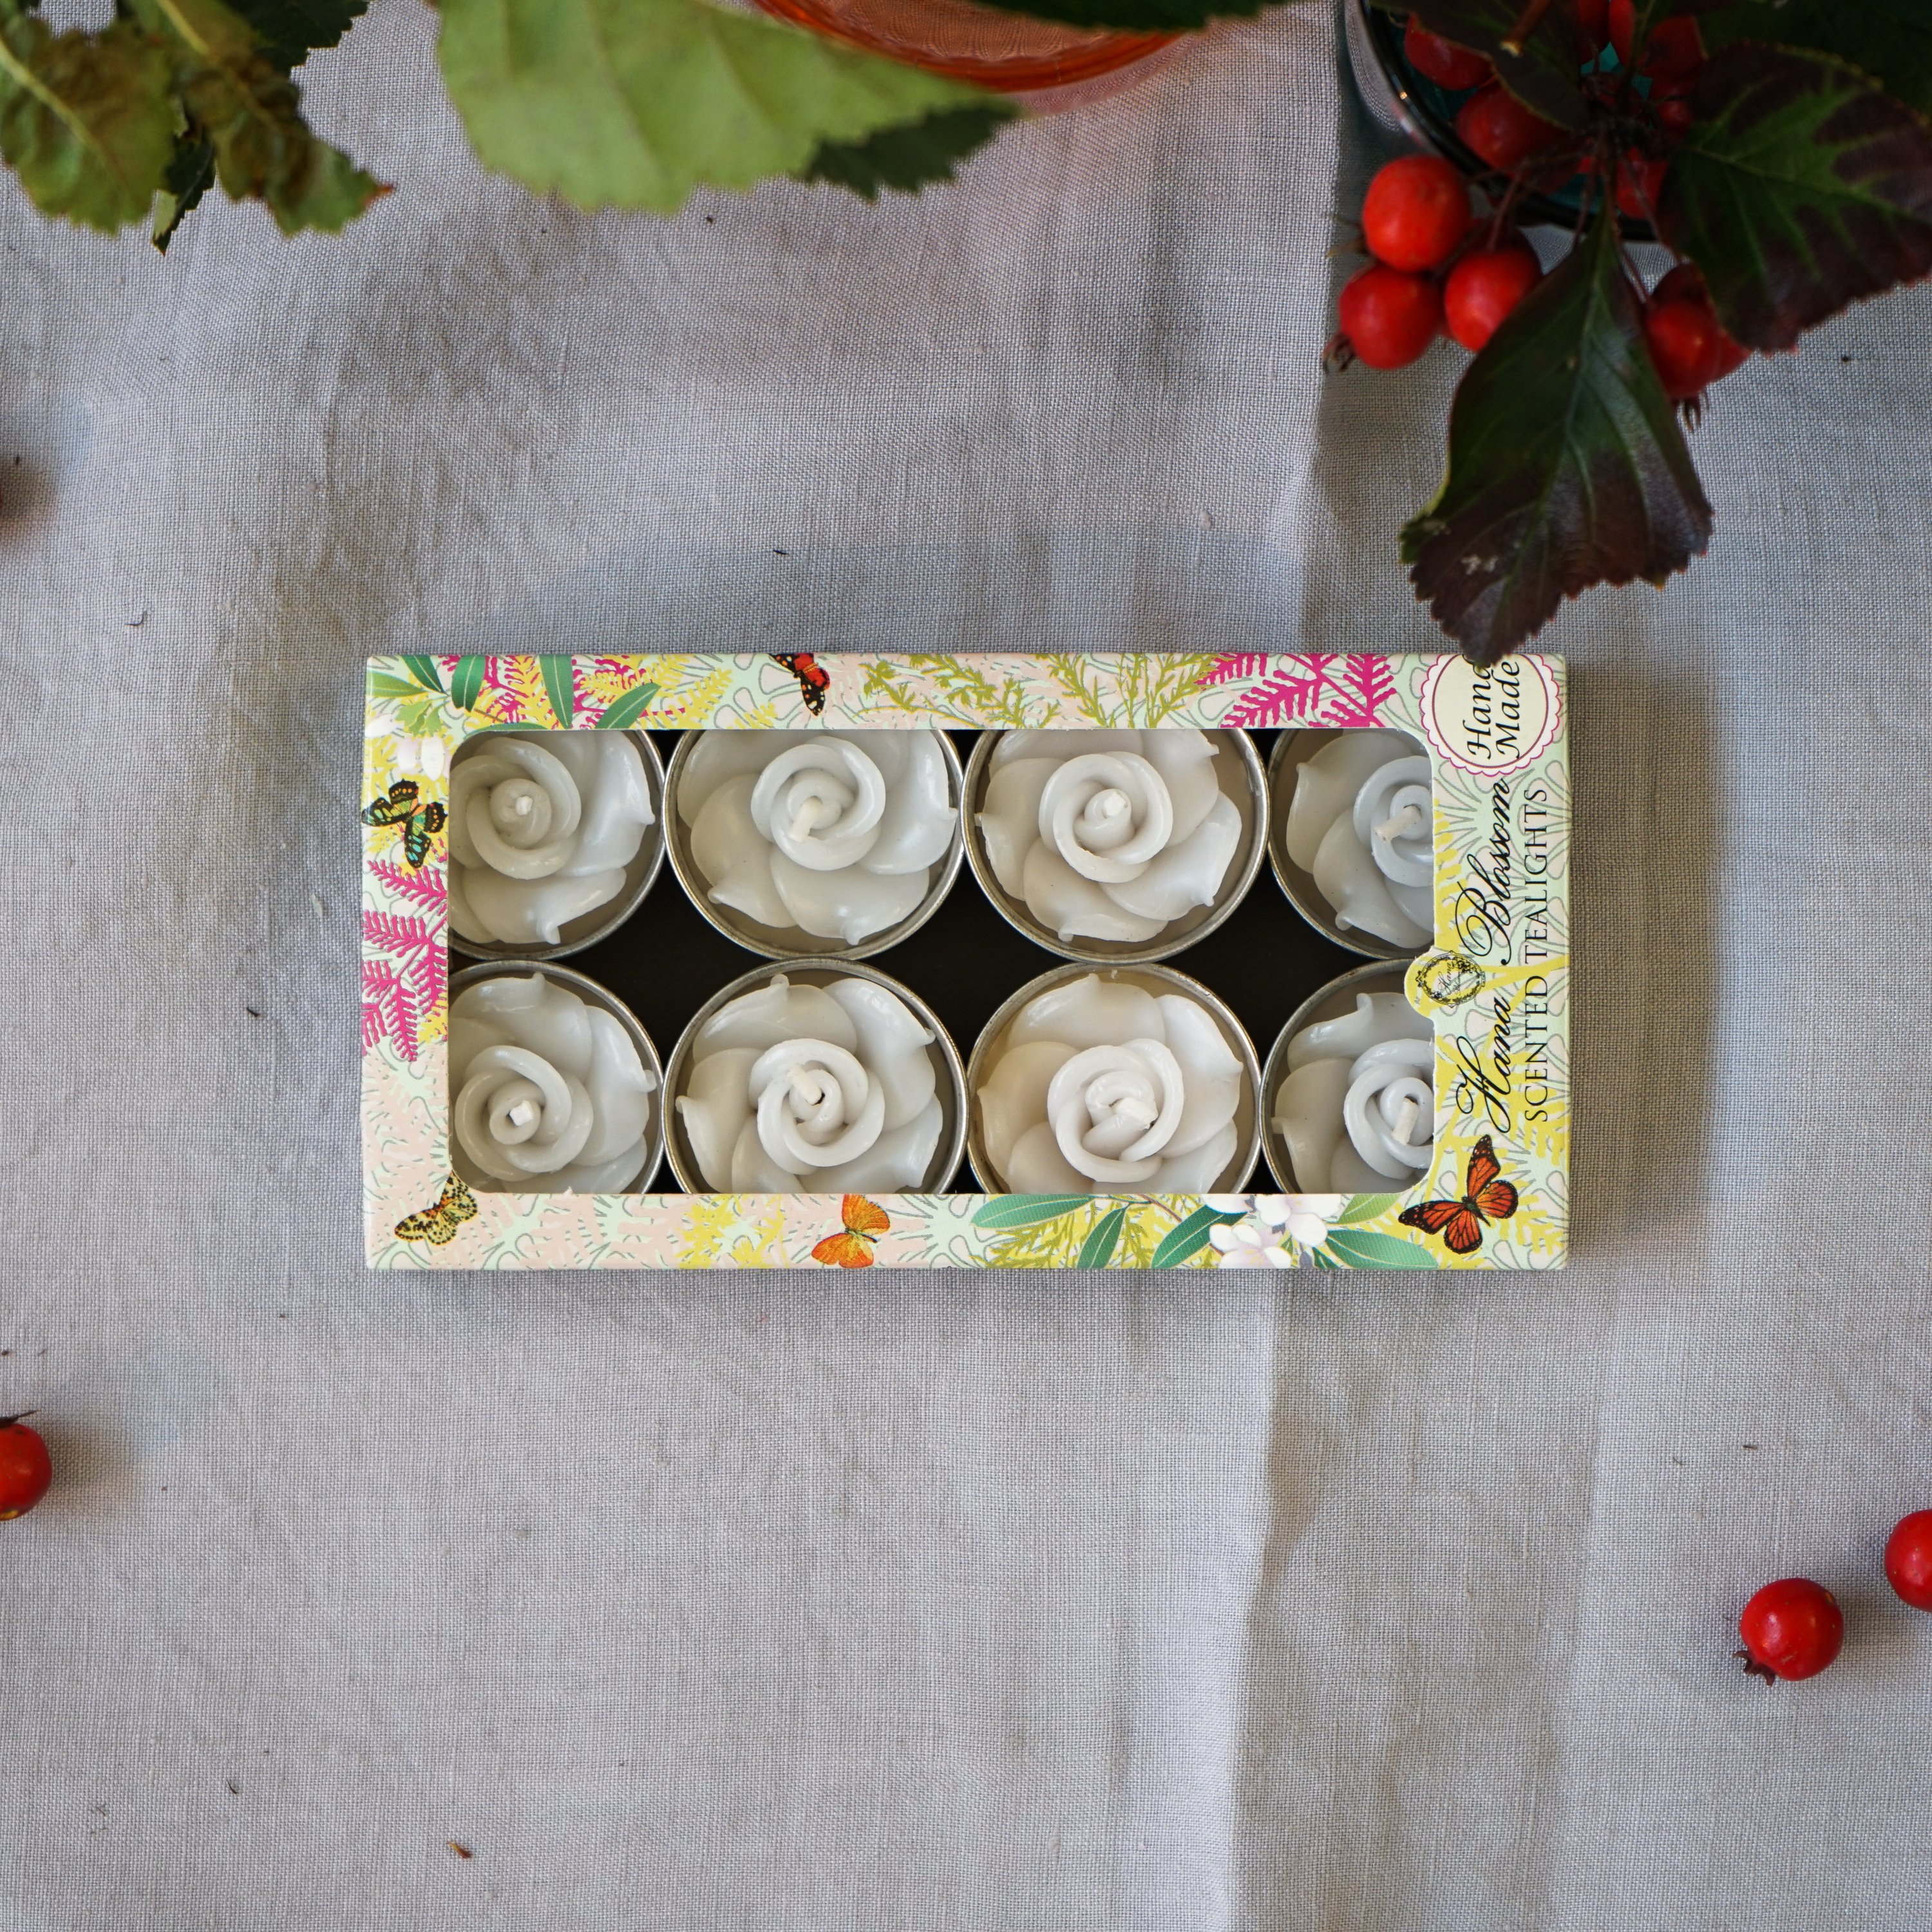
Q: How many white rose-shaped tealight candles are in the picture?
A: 8